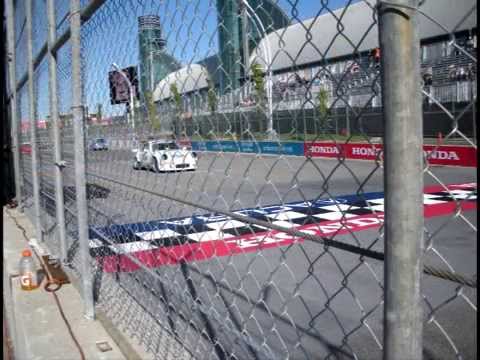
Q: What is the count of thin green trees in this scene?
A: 5